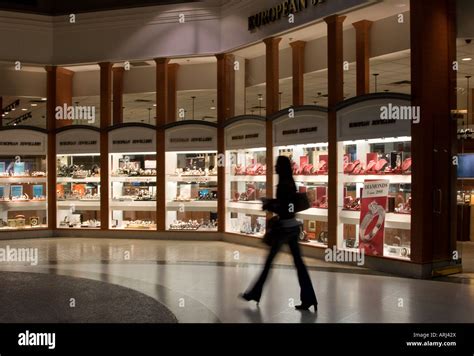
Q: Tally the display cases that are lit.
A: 7